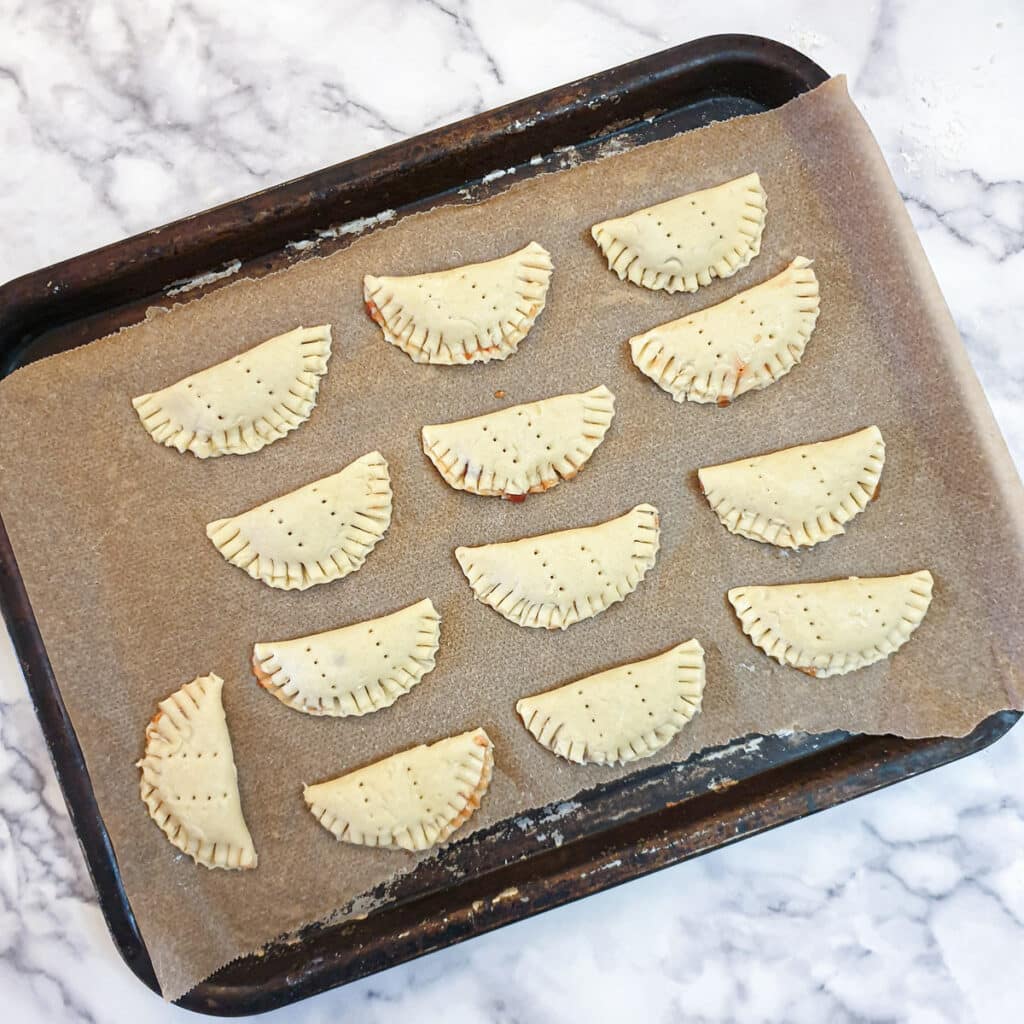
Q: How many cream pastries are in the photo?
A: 13